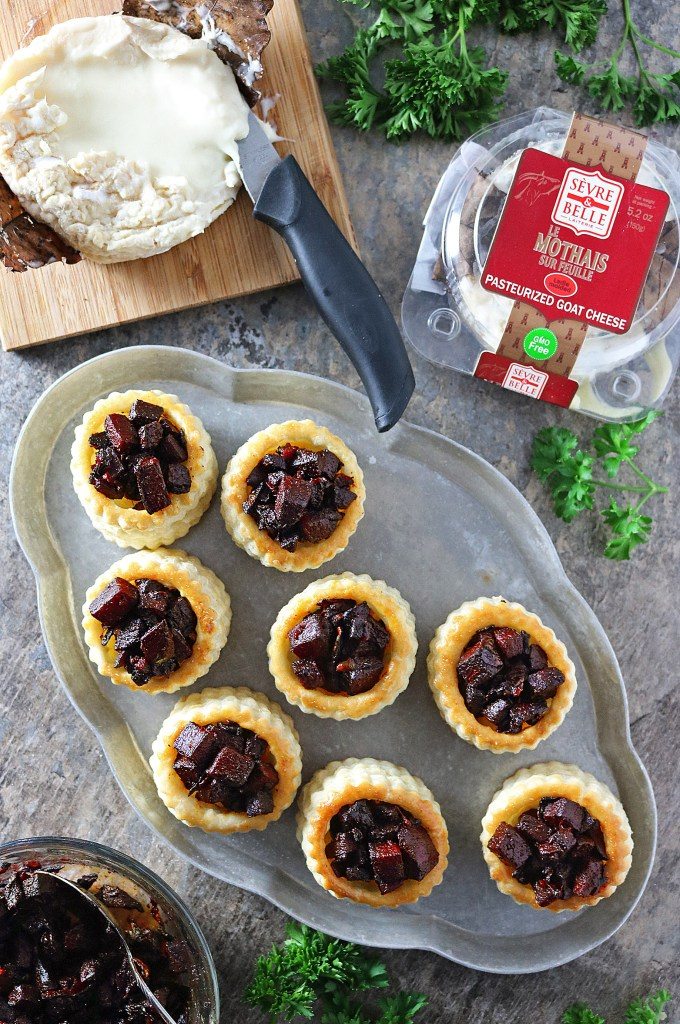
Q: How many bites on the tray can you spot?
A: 8